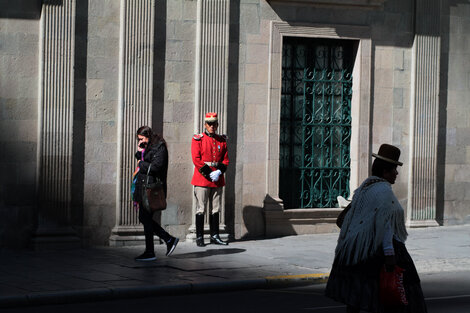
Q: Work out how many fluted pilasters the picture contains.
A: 4